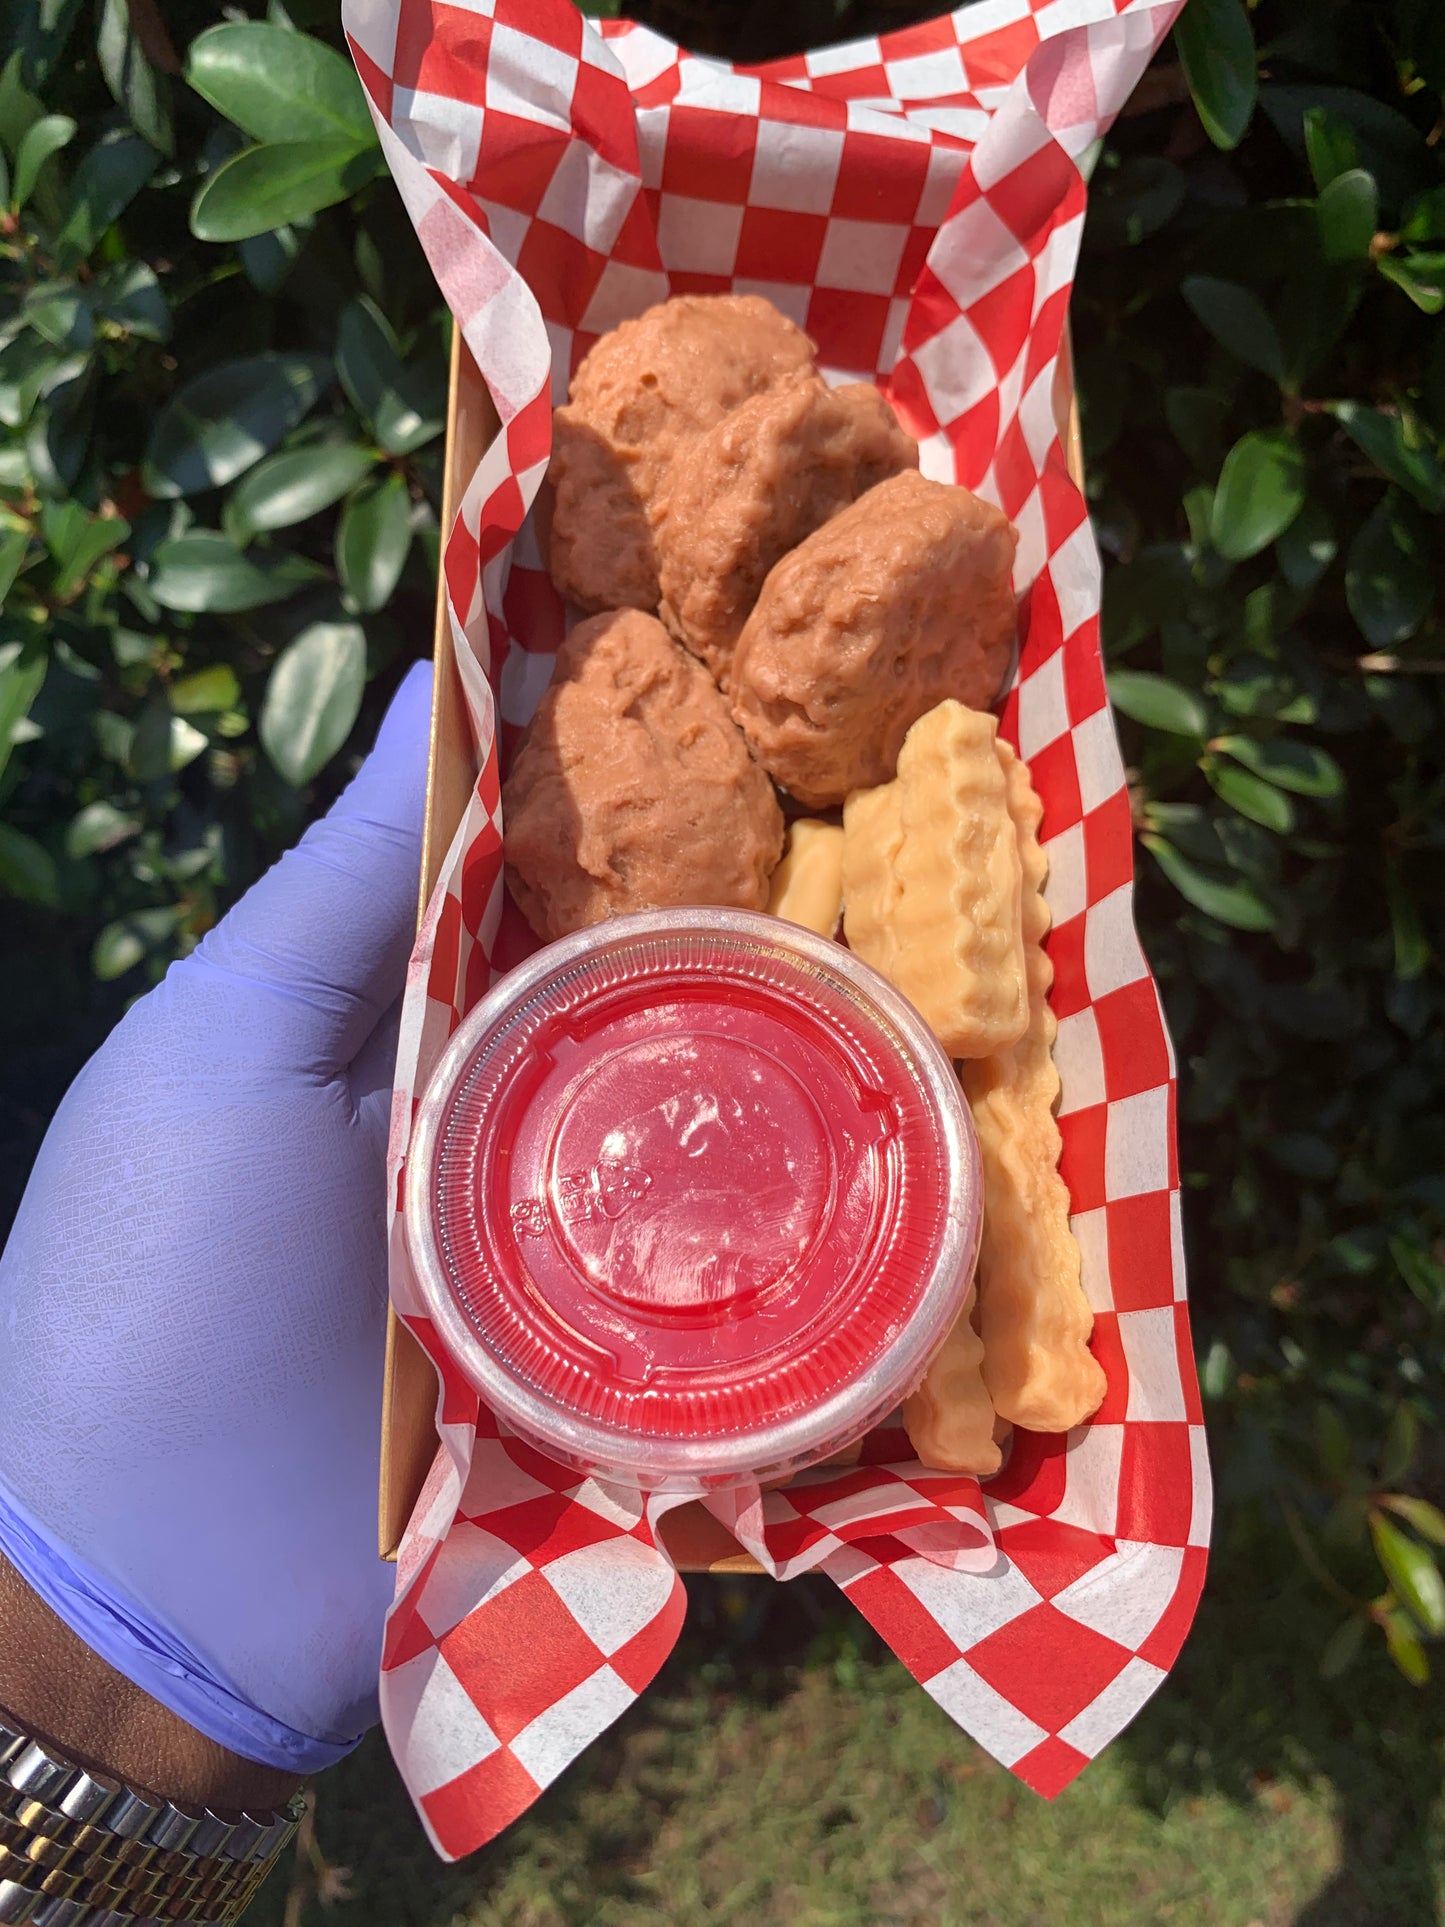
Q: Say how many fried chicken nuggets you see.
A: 4